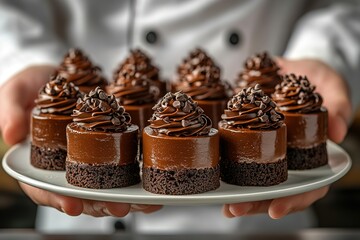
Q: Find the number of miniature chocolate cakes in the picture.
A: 11